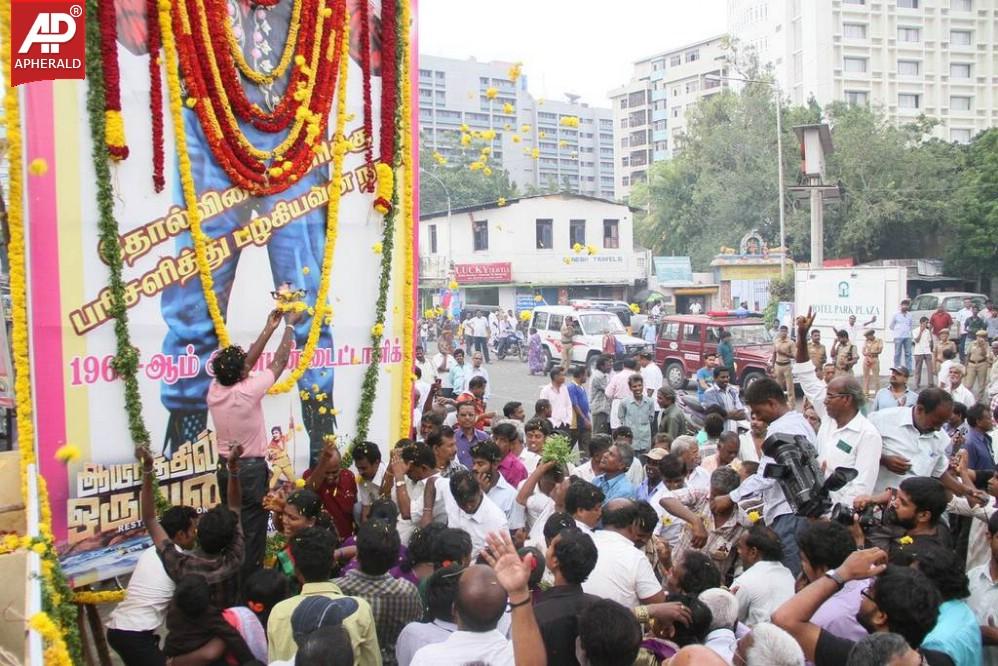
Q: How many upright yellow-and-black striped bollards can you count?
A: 0